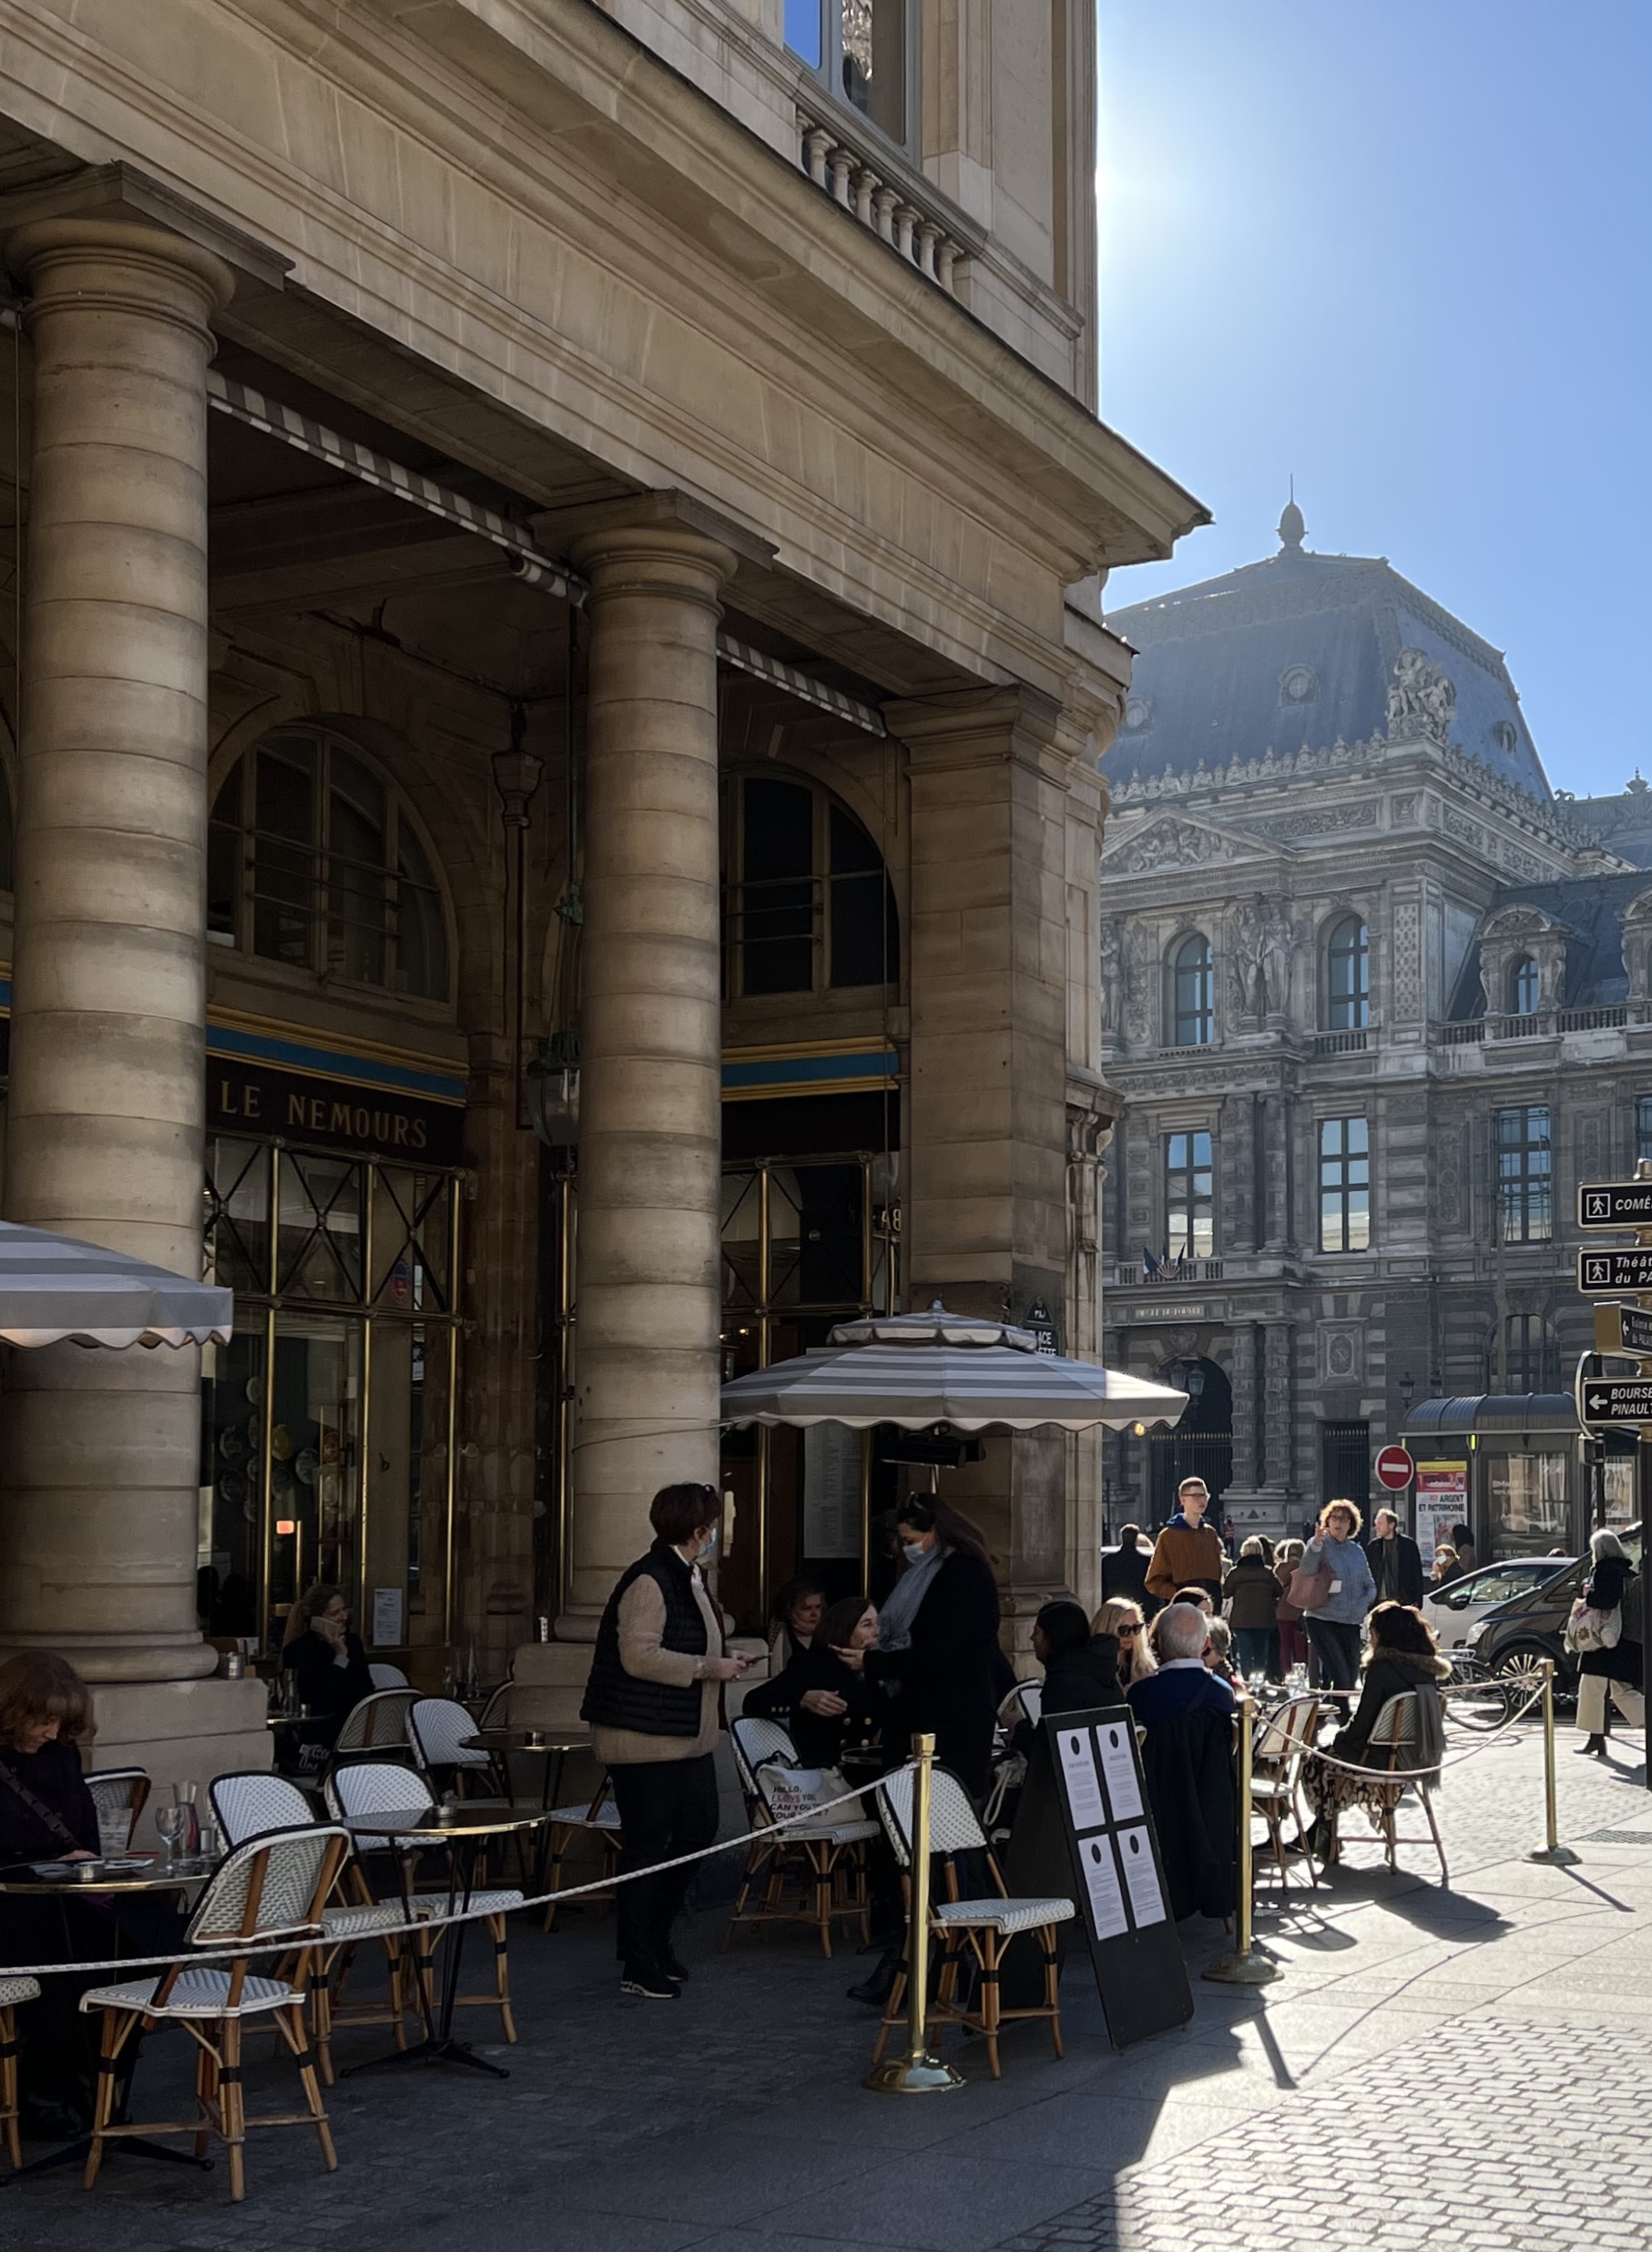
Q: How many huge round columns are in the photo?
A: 2